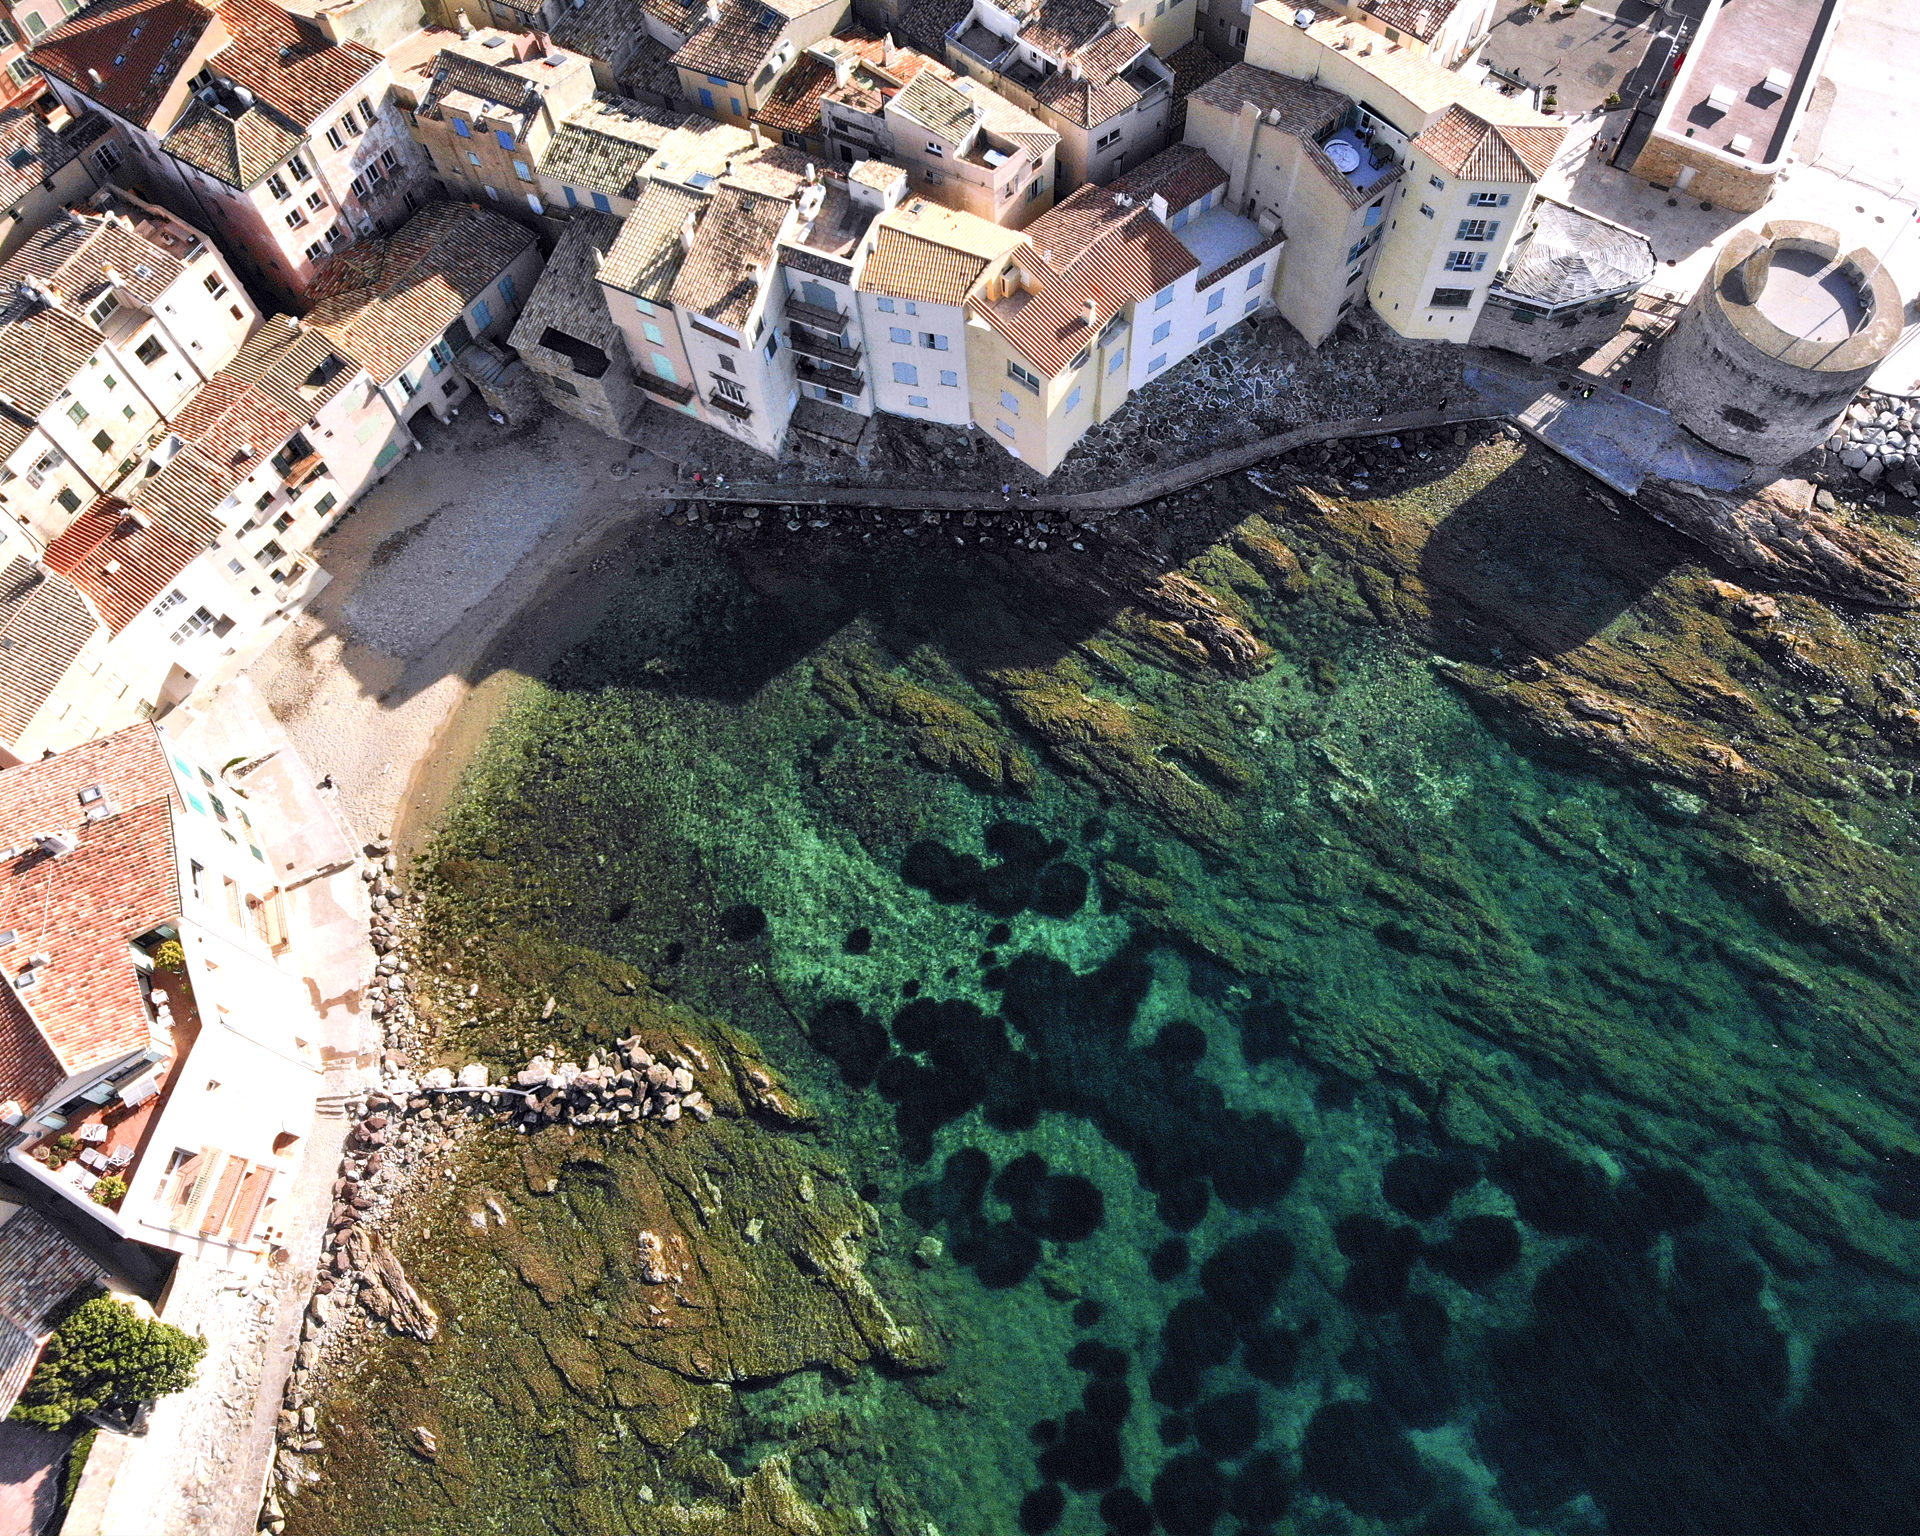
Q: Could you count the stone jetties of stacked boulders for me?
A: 1